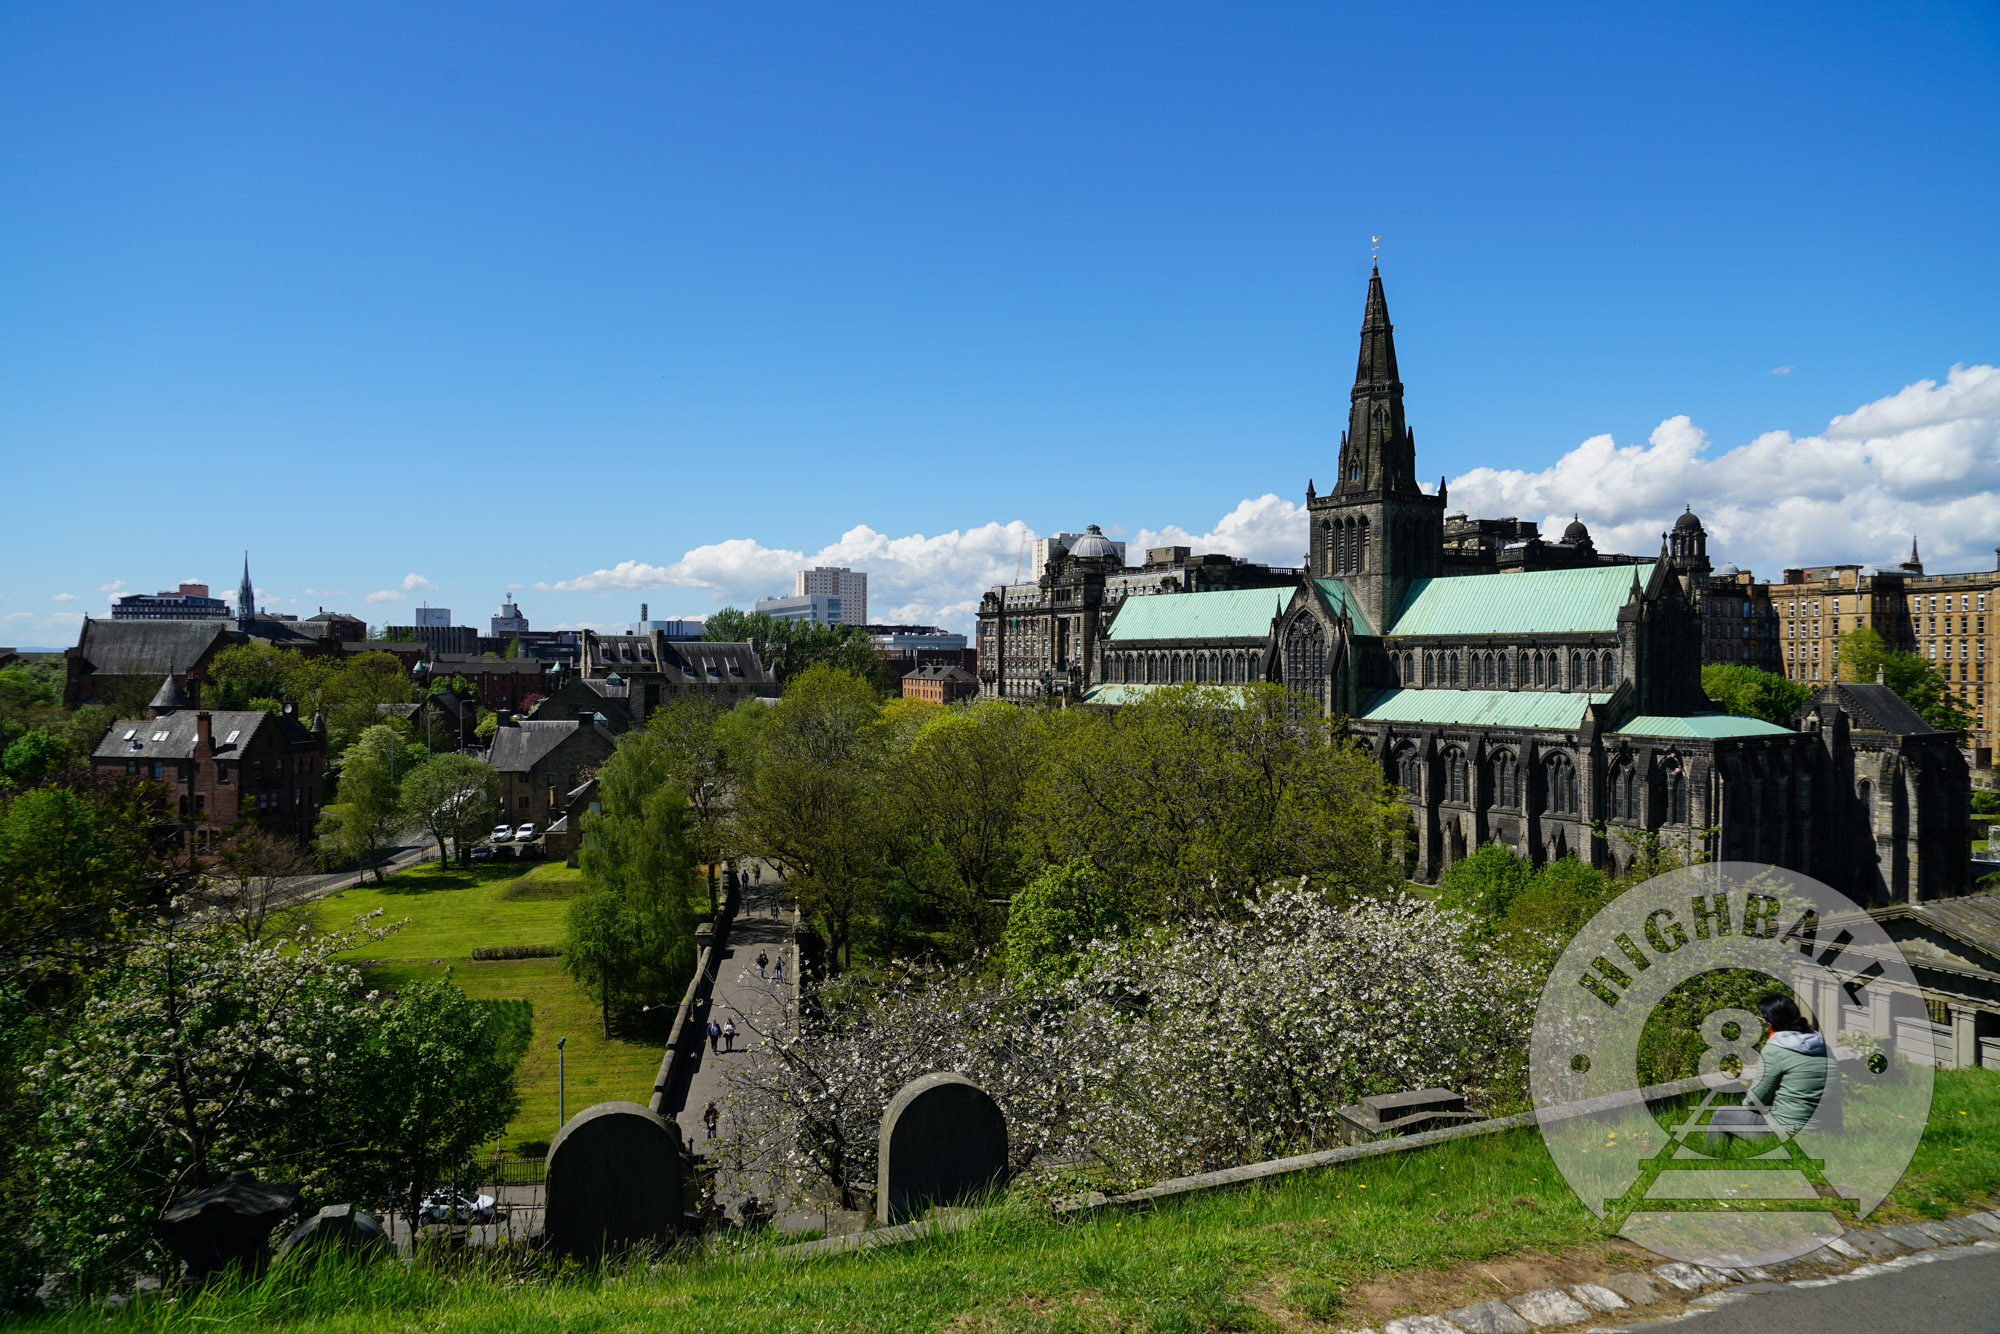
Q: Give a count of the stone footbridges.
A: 1